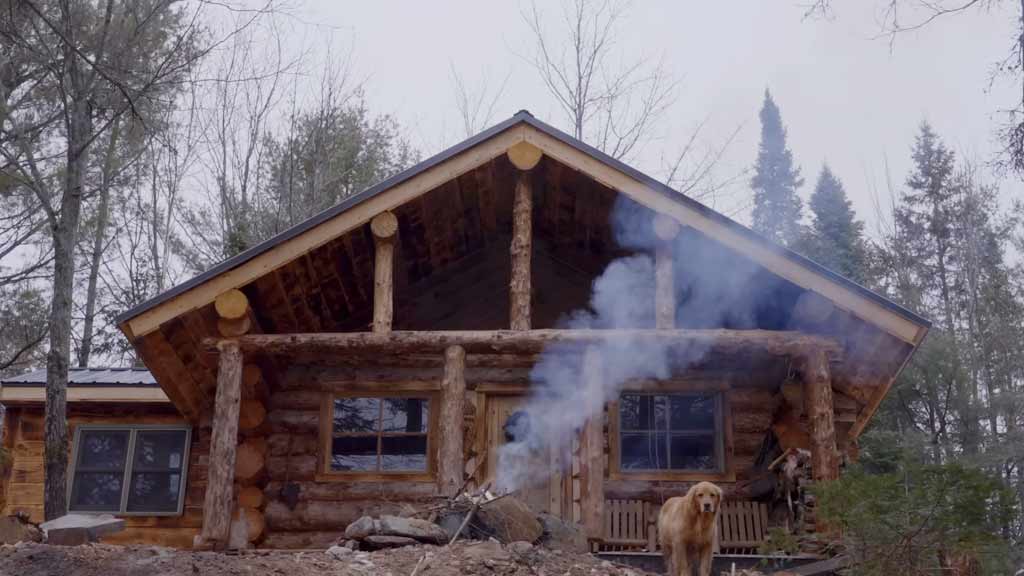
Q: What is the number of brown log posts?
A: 7